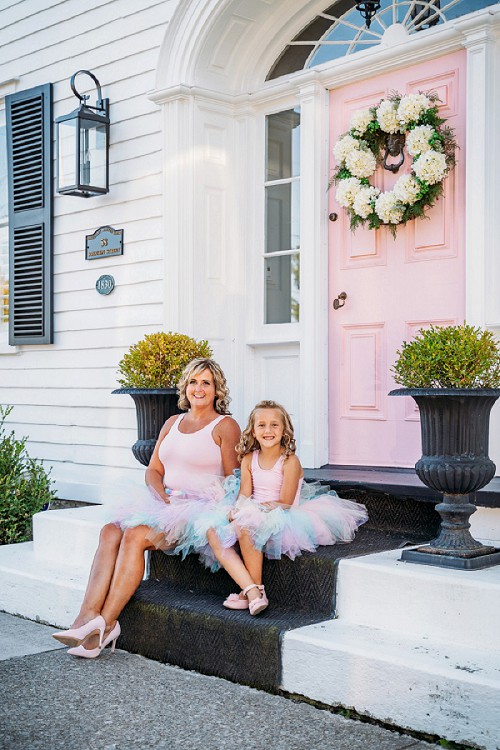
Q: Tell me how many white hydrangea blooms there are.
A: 11